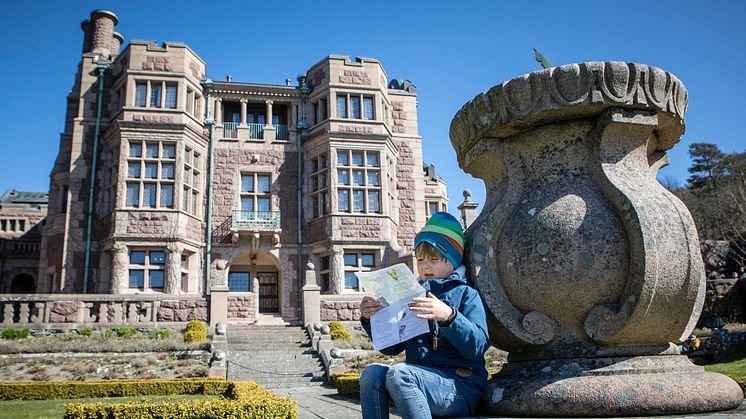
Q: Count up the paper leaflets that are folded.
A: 1